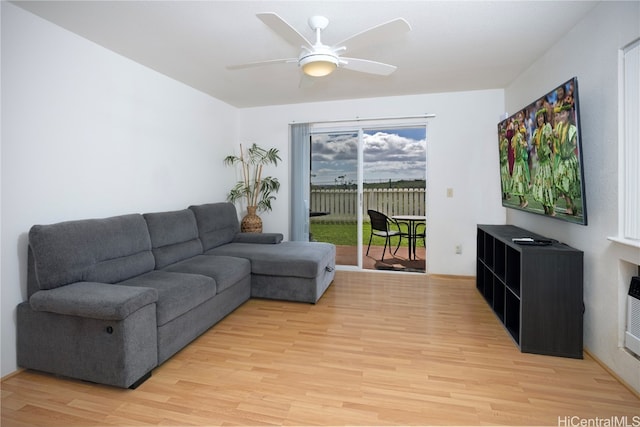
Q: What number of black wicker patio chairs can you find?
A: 2